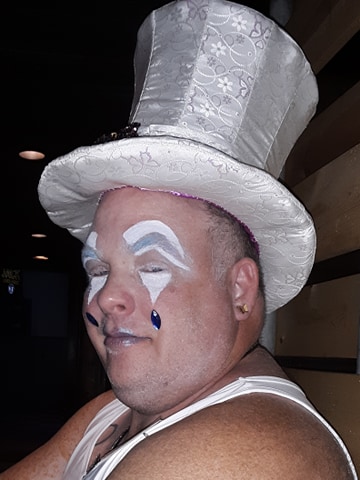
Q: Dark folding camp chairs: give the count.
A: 0